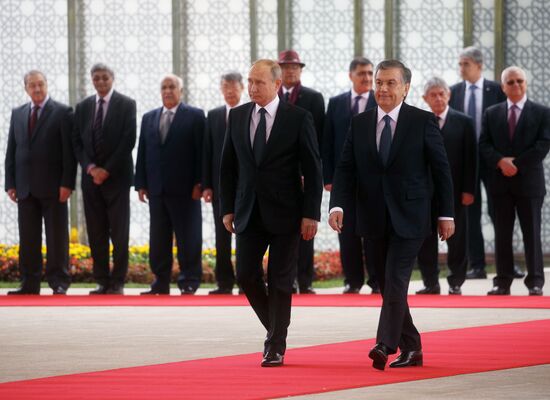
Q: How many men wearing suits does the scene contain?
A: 11